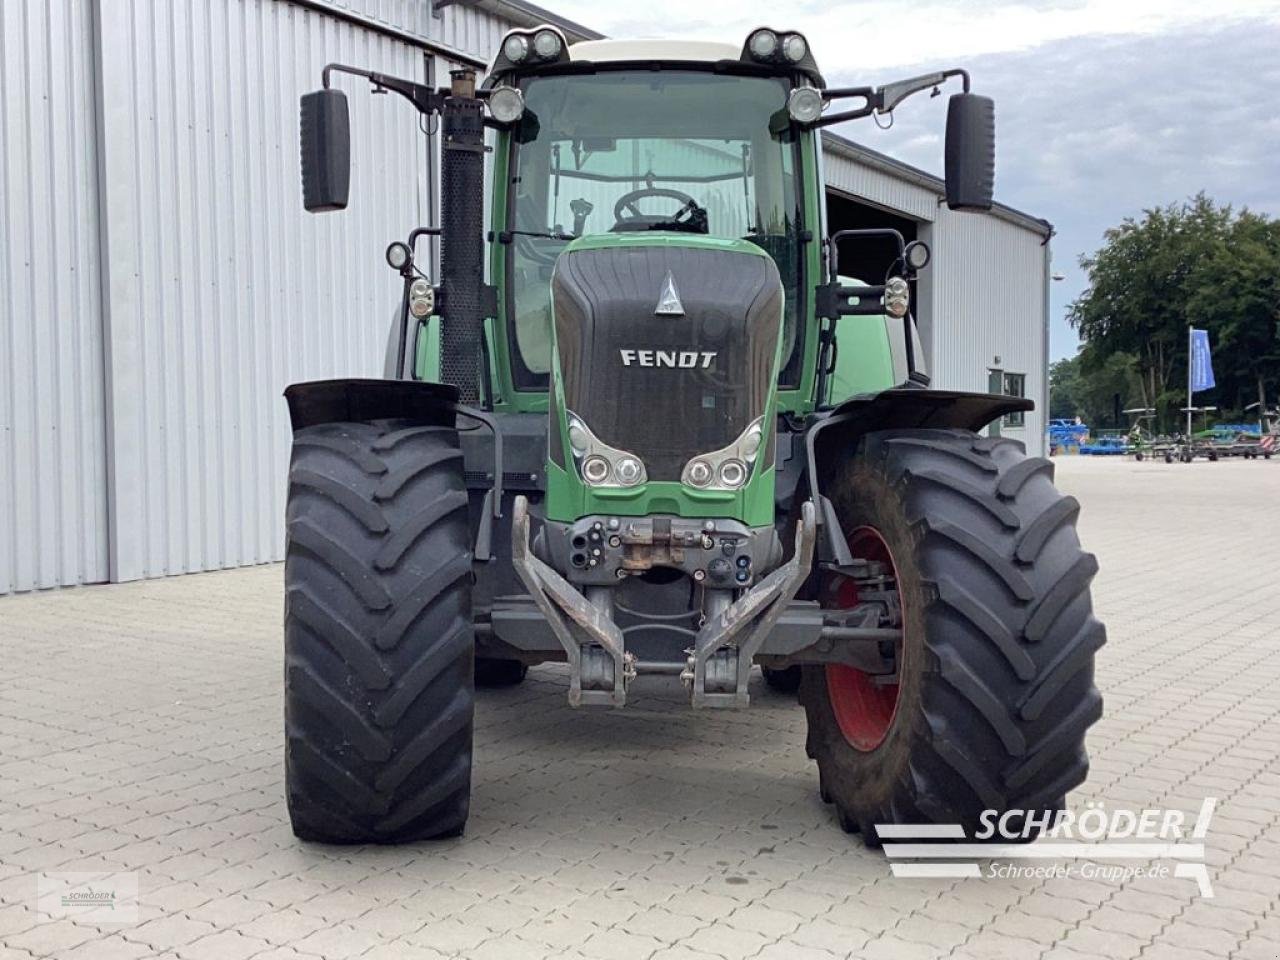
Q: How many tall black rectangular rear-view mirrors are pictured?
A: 2